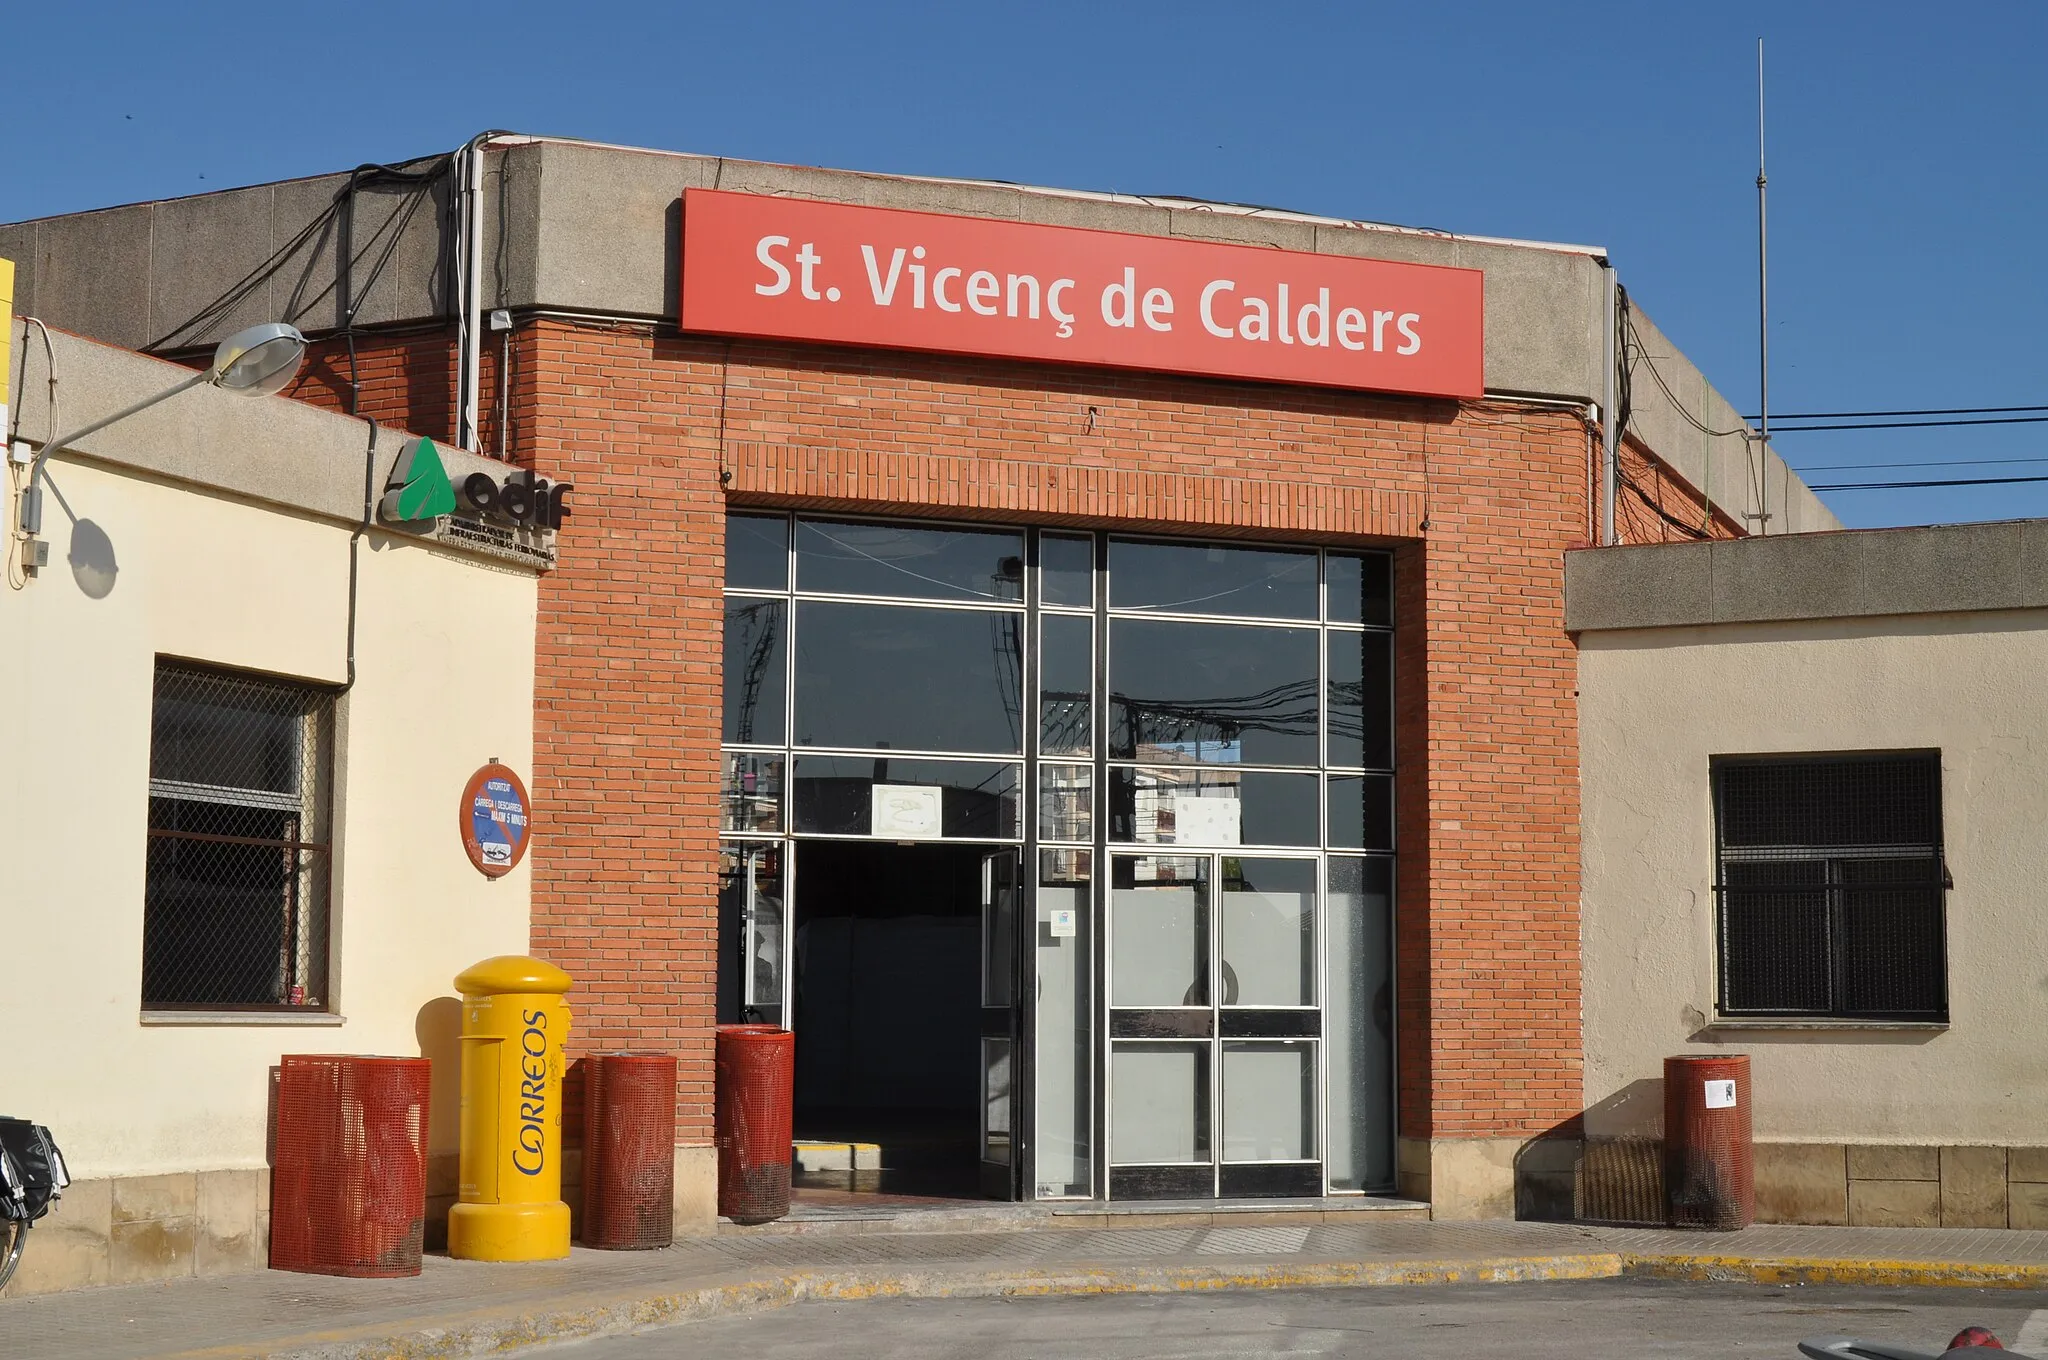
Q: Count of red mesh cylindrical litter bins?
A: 4